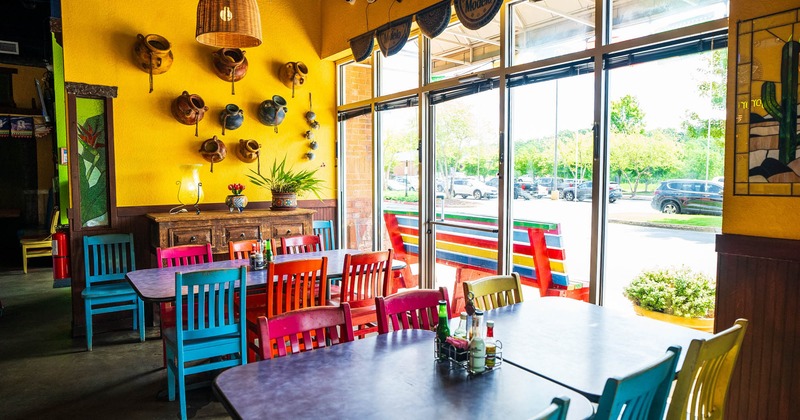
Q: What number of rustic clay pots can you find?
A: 8